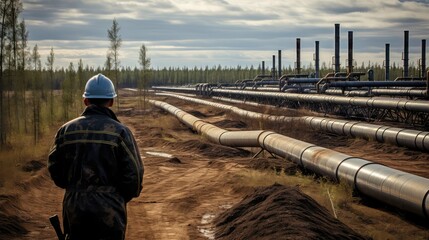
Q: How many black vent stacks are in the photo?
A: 10